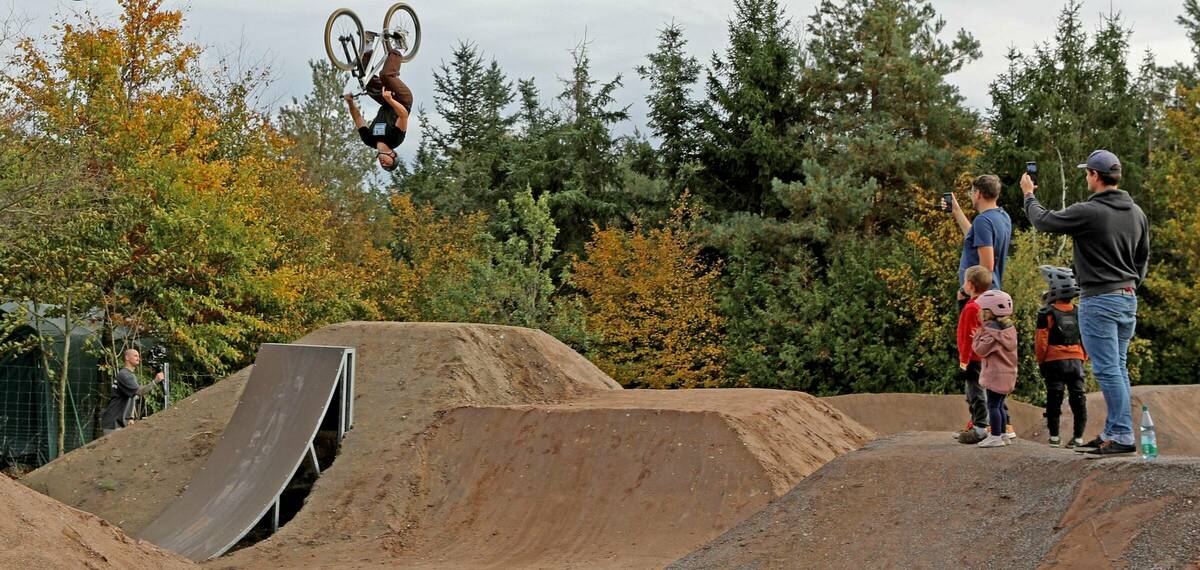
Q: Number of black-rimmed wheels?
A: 2